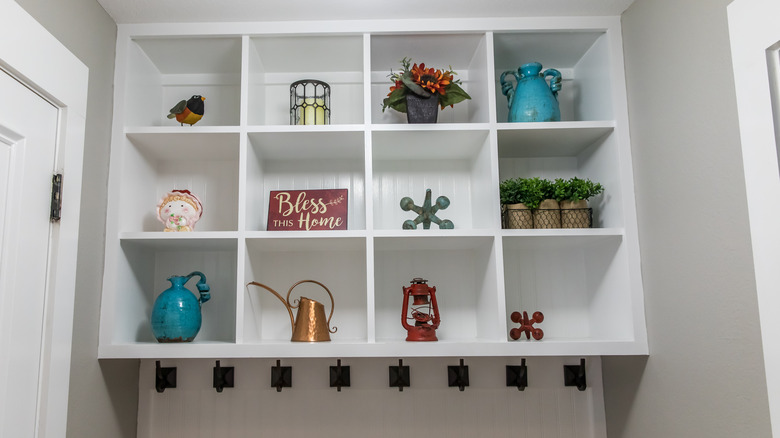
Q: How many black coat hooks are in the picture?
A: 8